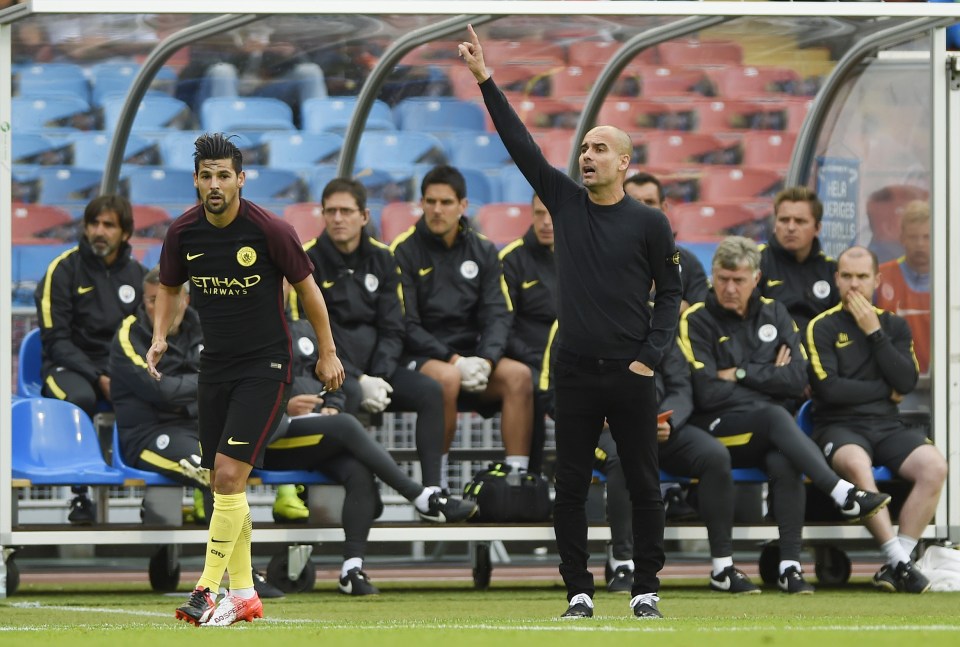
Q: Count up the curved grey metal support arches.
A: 4